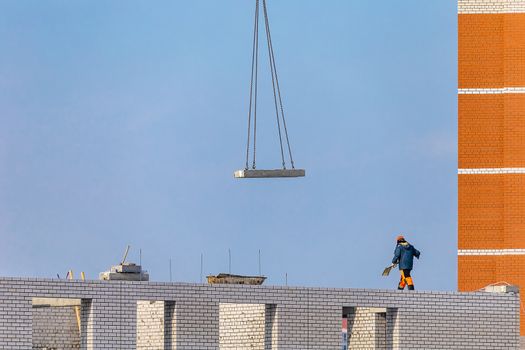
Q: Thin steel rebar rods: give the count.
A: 6